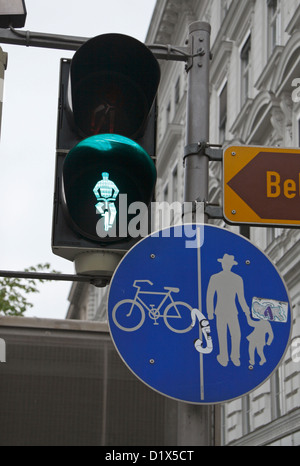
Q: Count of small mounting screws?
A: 6